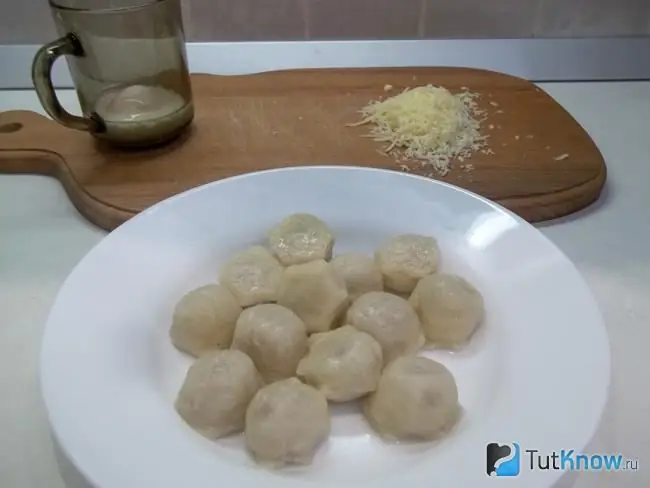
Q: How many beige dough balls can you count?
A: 13